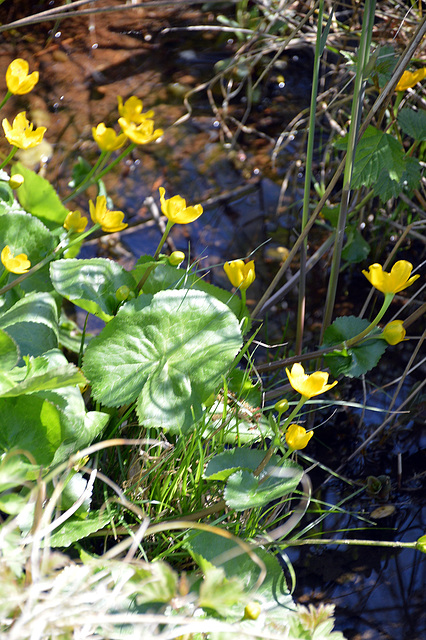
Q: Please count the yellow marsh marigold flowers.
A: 15